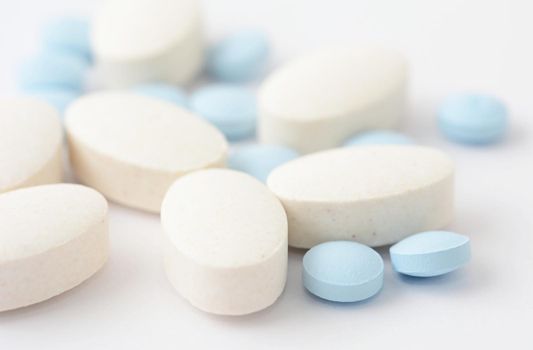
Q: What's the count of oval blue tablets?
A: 0